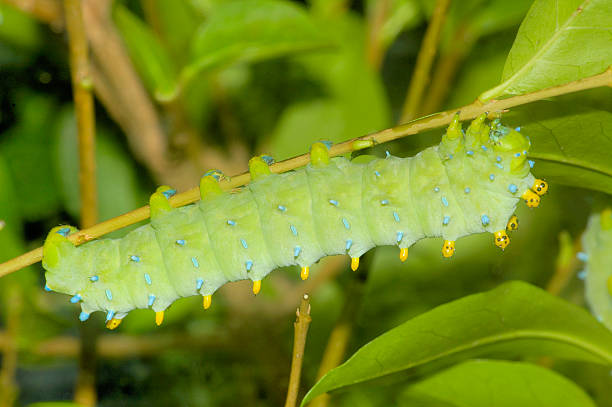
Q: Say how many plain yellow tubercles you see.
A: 6